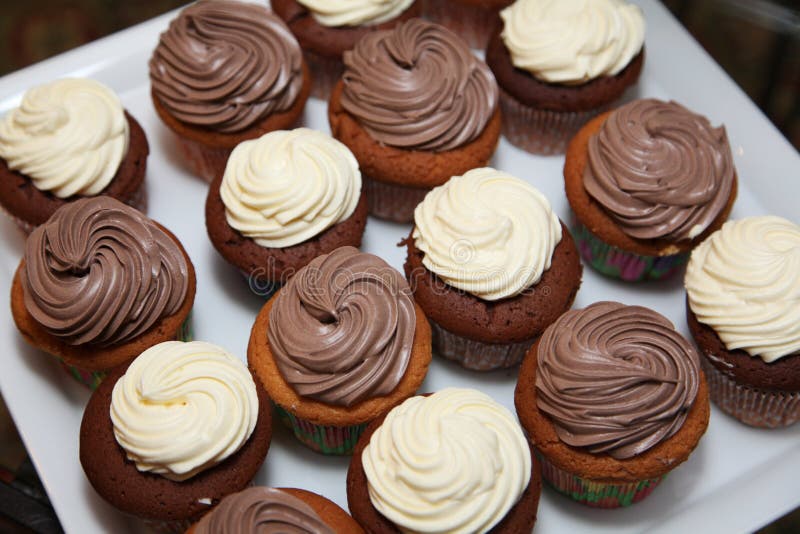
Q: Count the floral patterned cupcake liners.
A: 4